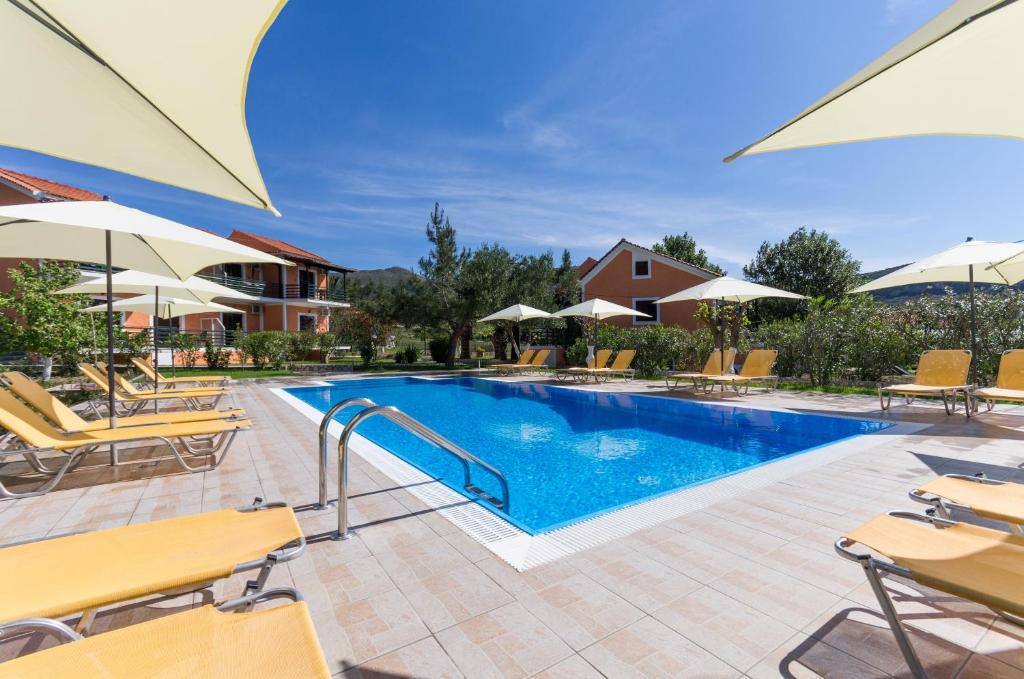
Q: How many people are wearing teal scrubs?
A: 0